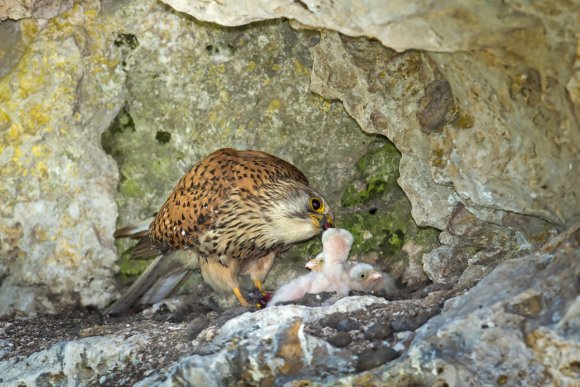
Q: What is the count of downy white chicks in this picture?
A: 3